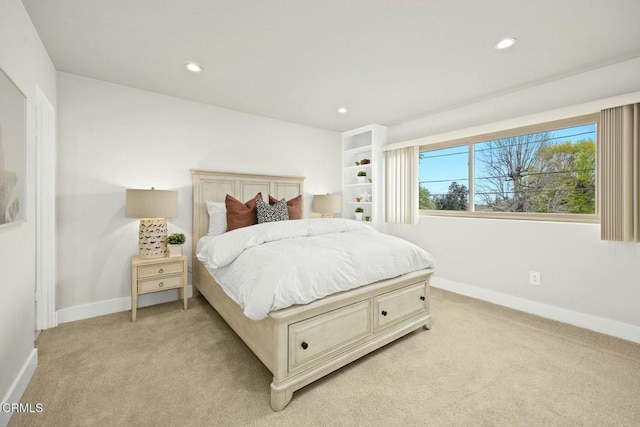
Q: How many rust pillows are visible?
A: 2